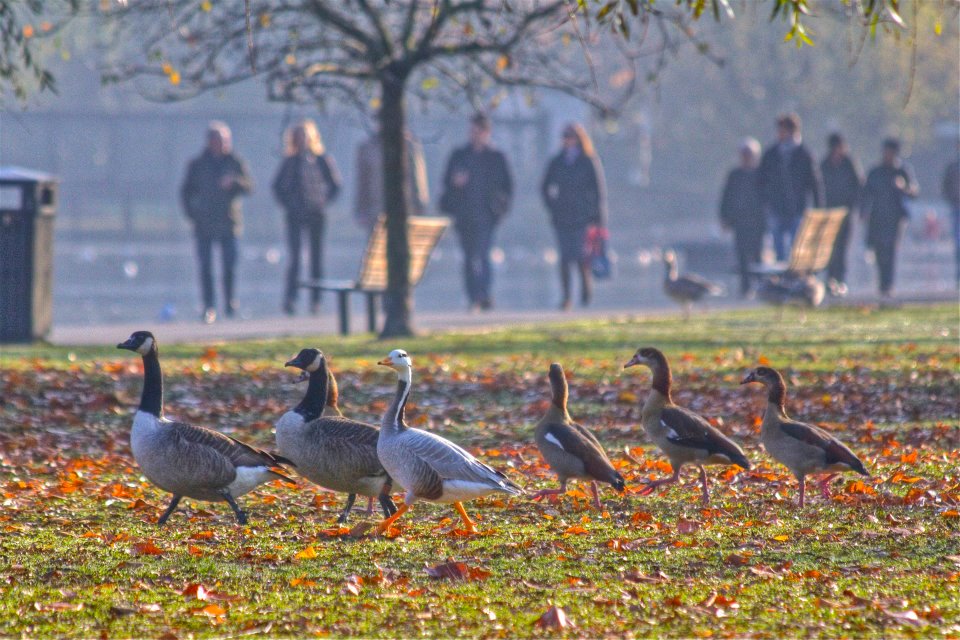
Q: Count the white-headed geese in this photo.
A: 1